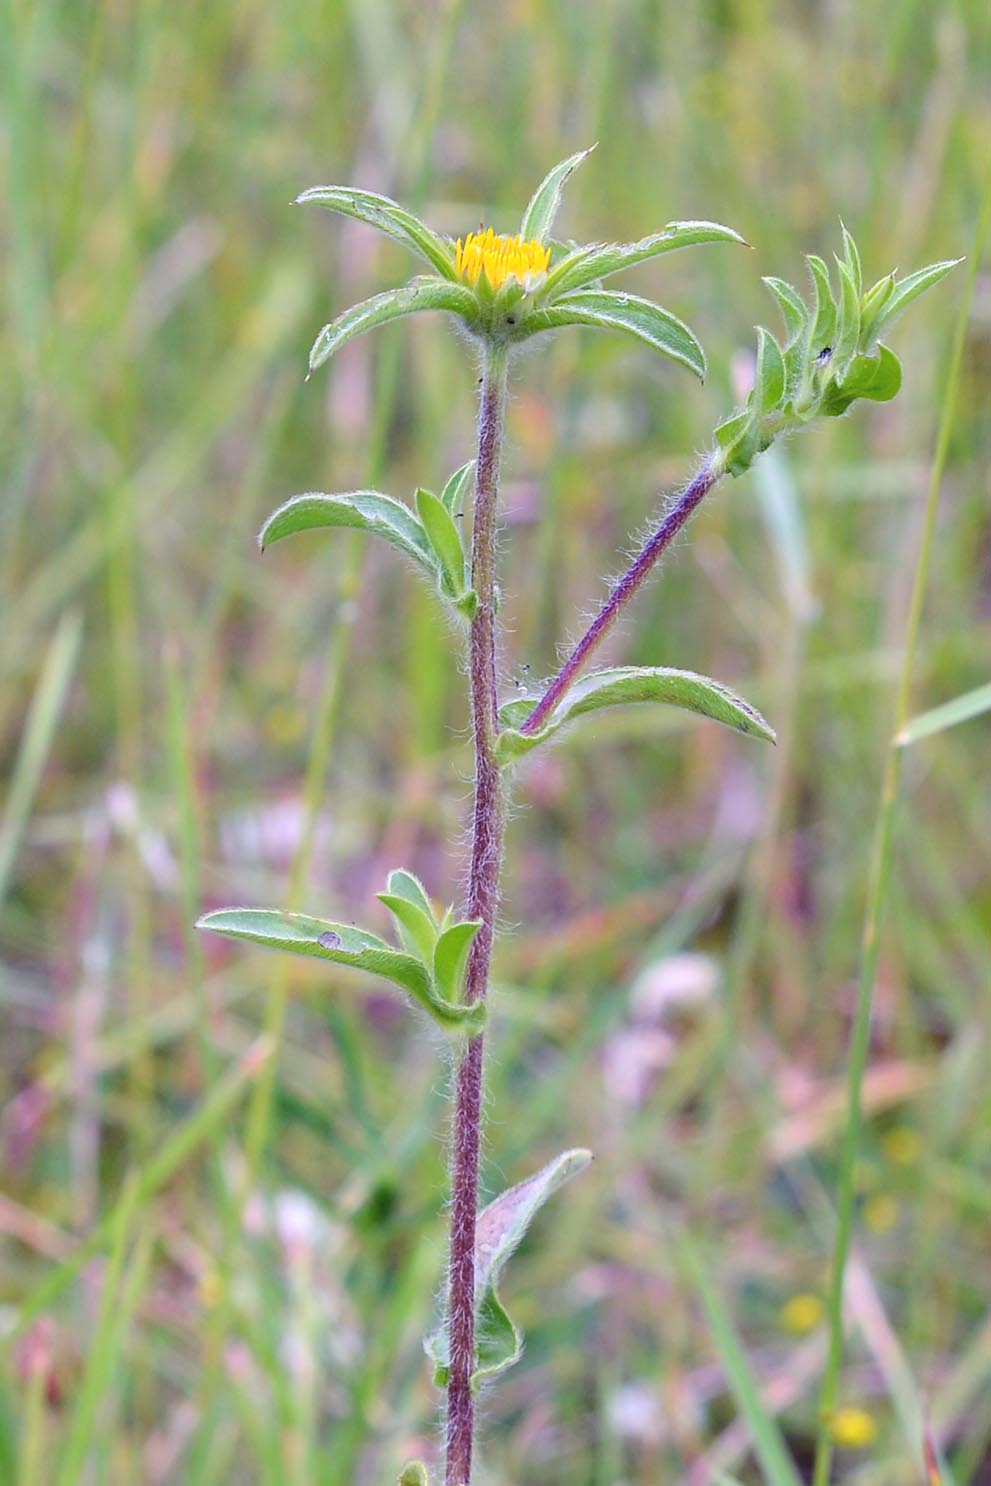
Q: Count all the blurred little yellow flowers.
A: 4